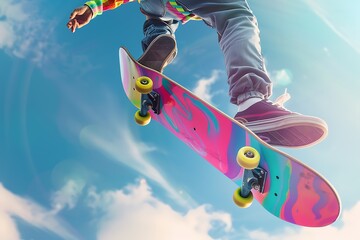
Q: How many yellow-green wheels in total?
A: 4